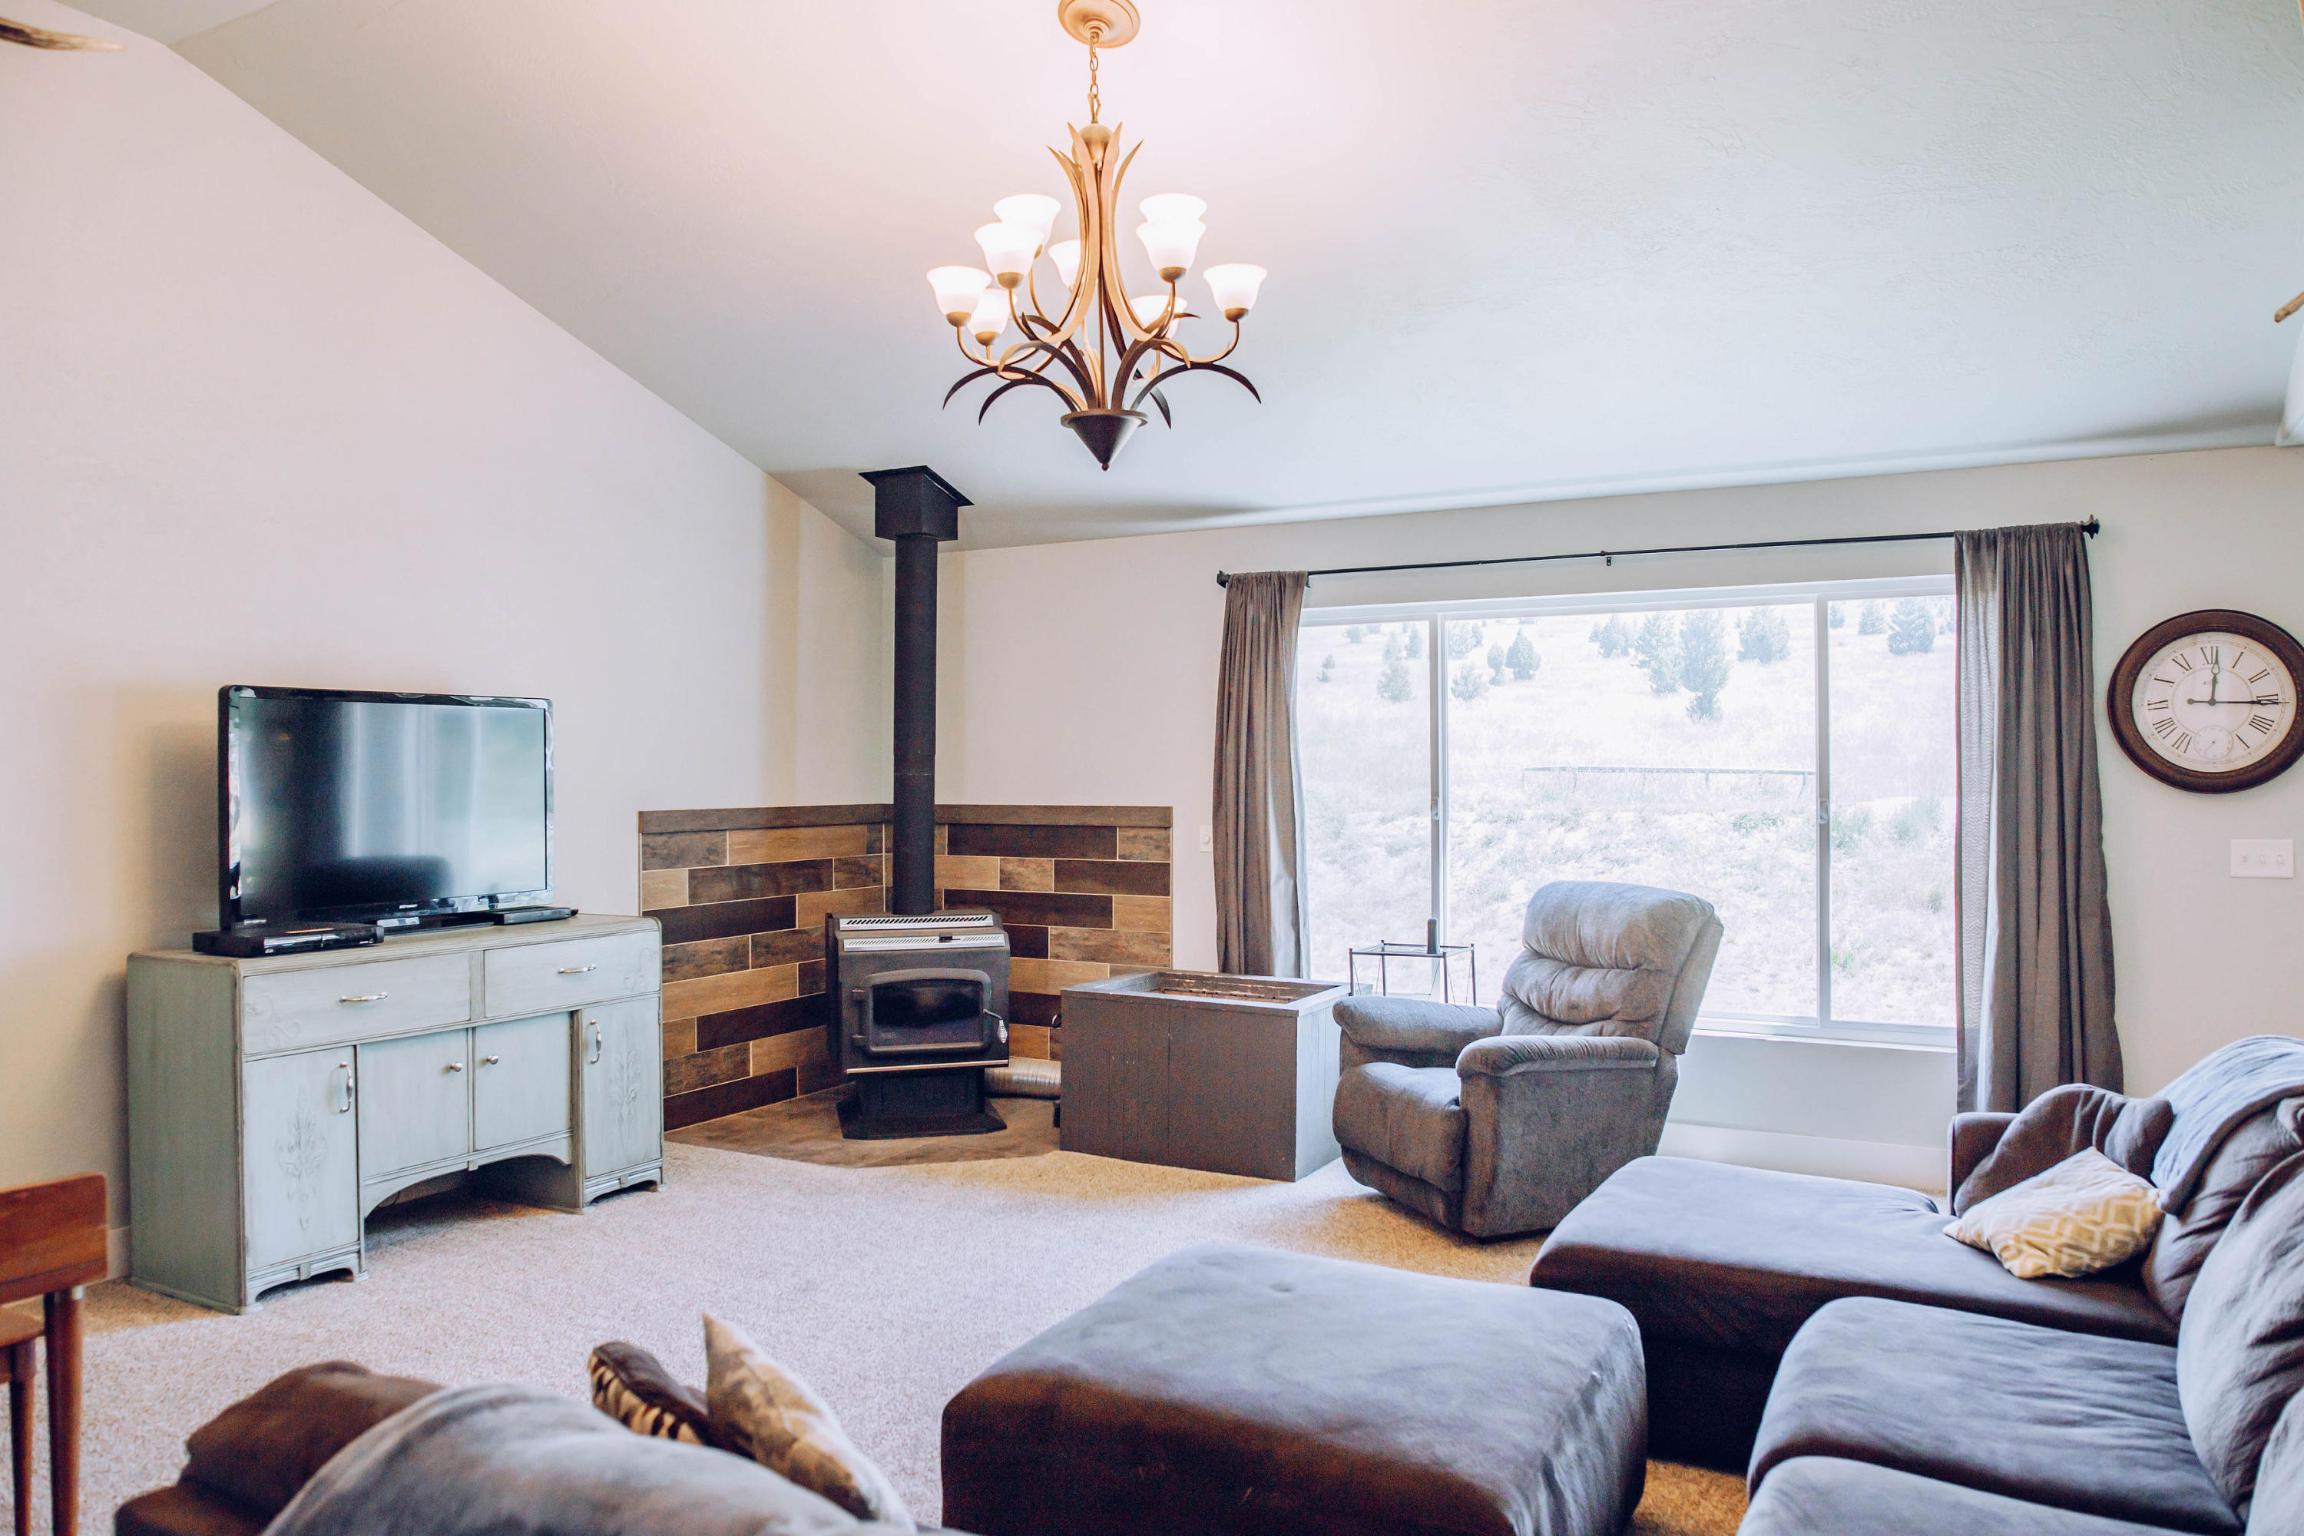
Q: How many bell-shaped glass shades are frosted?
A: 9